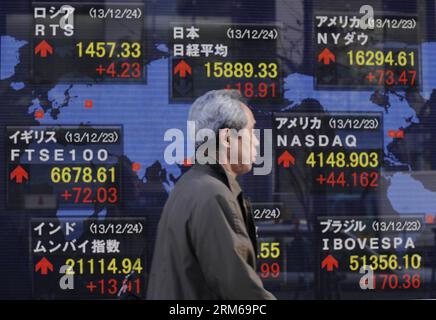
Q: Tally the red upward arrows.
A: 7